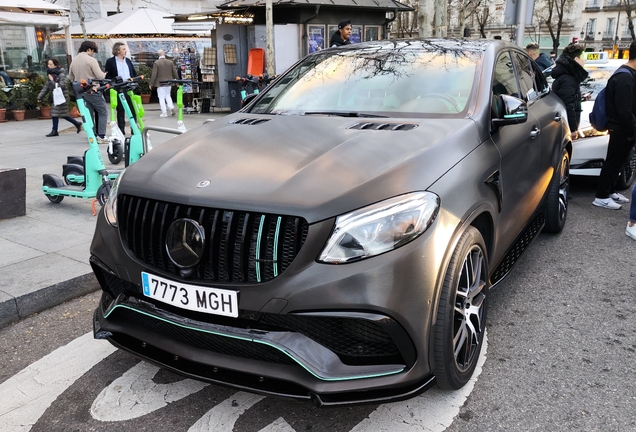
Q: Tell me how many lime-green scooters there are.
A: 3